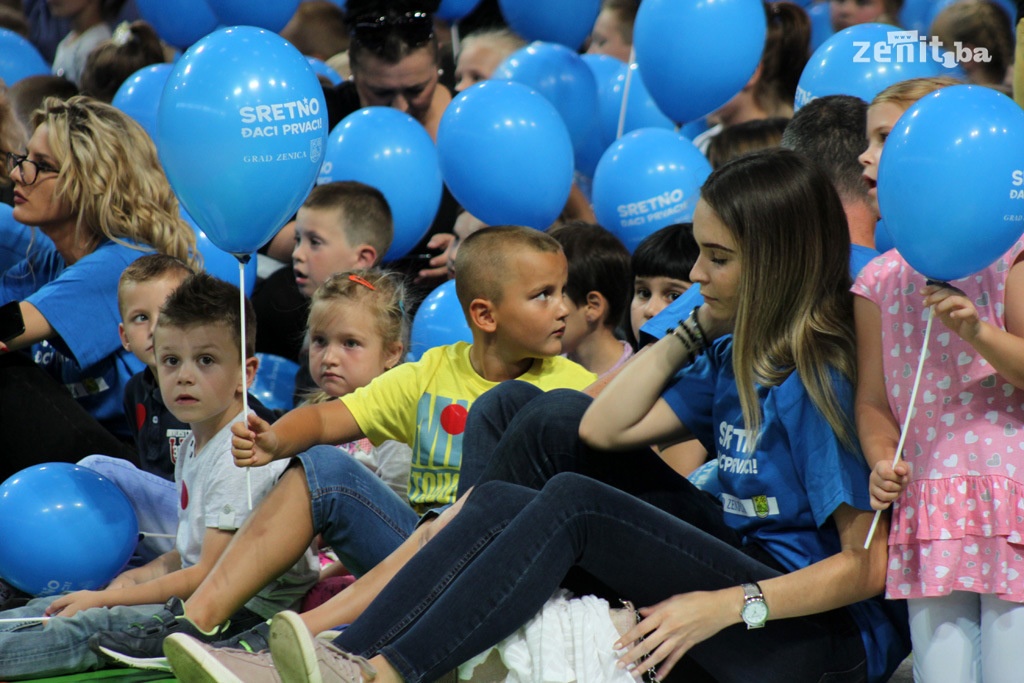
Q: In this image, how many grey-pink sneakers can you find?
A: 2